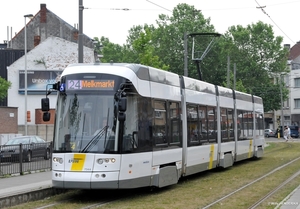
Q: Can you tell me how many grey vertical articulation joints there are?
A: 4